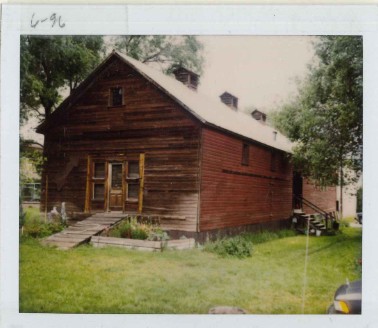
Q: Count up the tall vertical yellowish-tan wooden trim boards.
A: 2